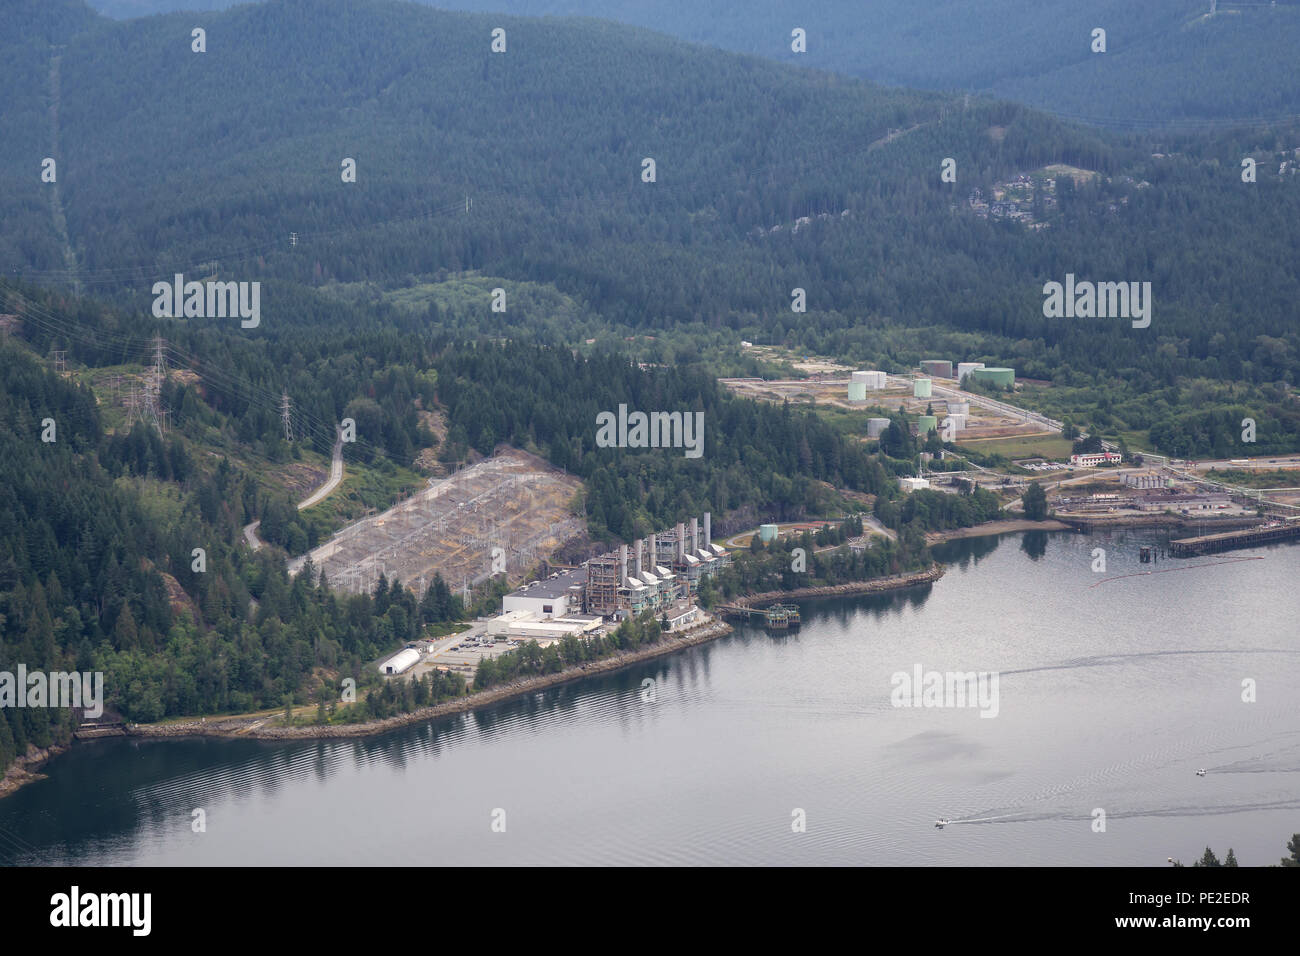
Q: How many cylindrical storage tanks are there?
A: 11